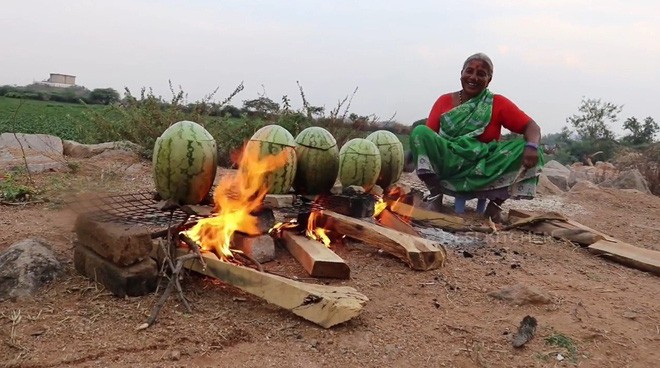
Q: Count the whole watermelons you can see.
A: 5